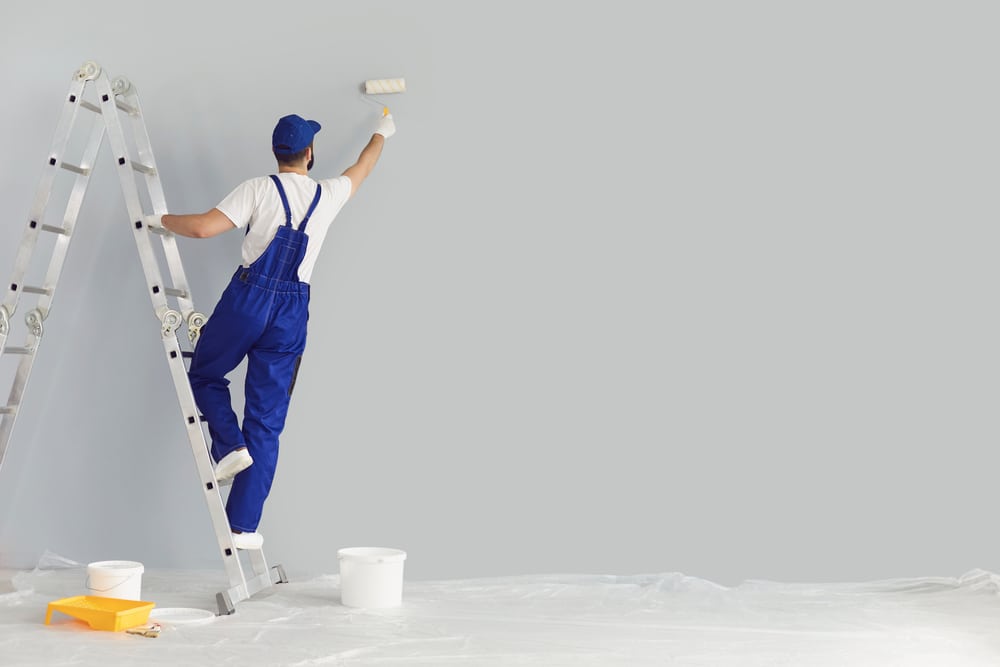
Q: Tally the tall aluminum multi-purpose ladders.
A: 1